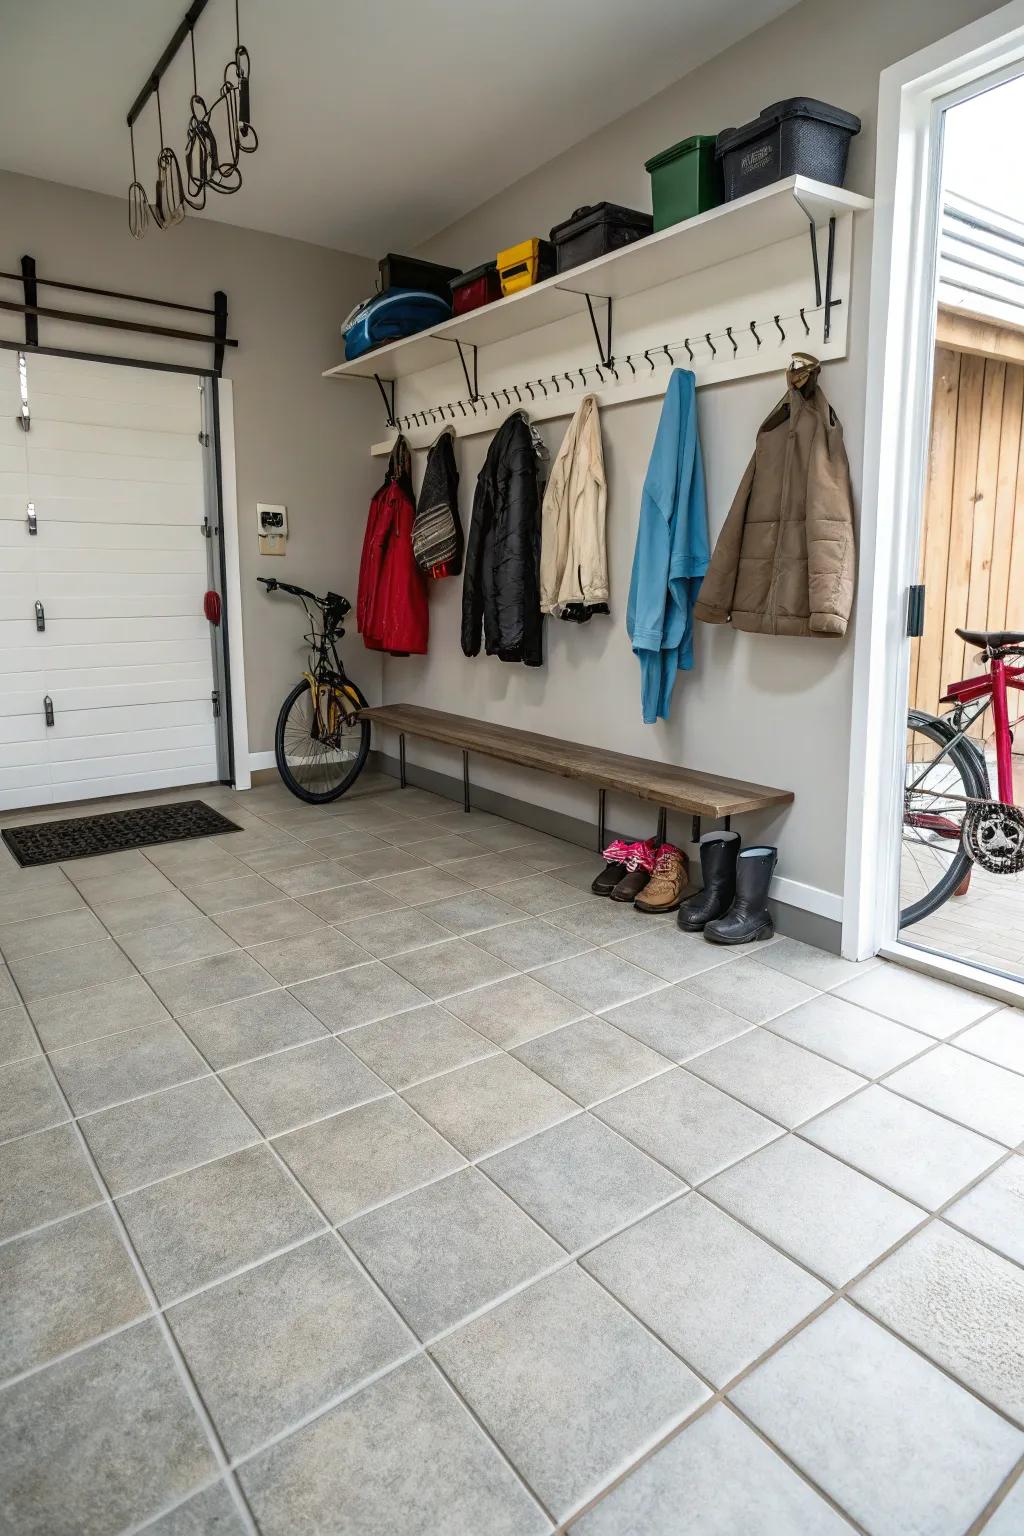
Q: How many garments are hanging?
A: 6